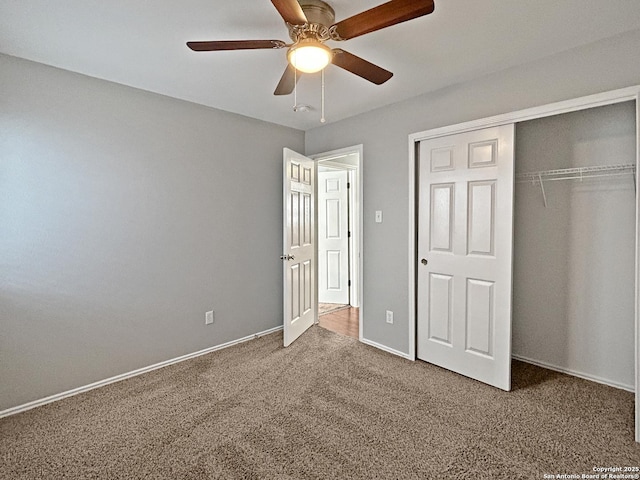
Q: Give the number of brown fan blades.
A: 5